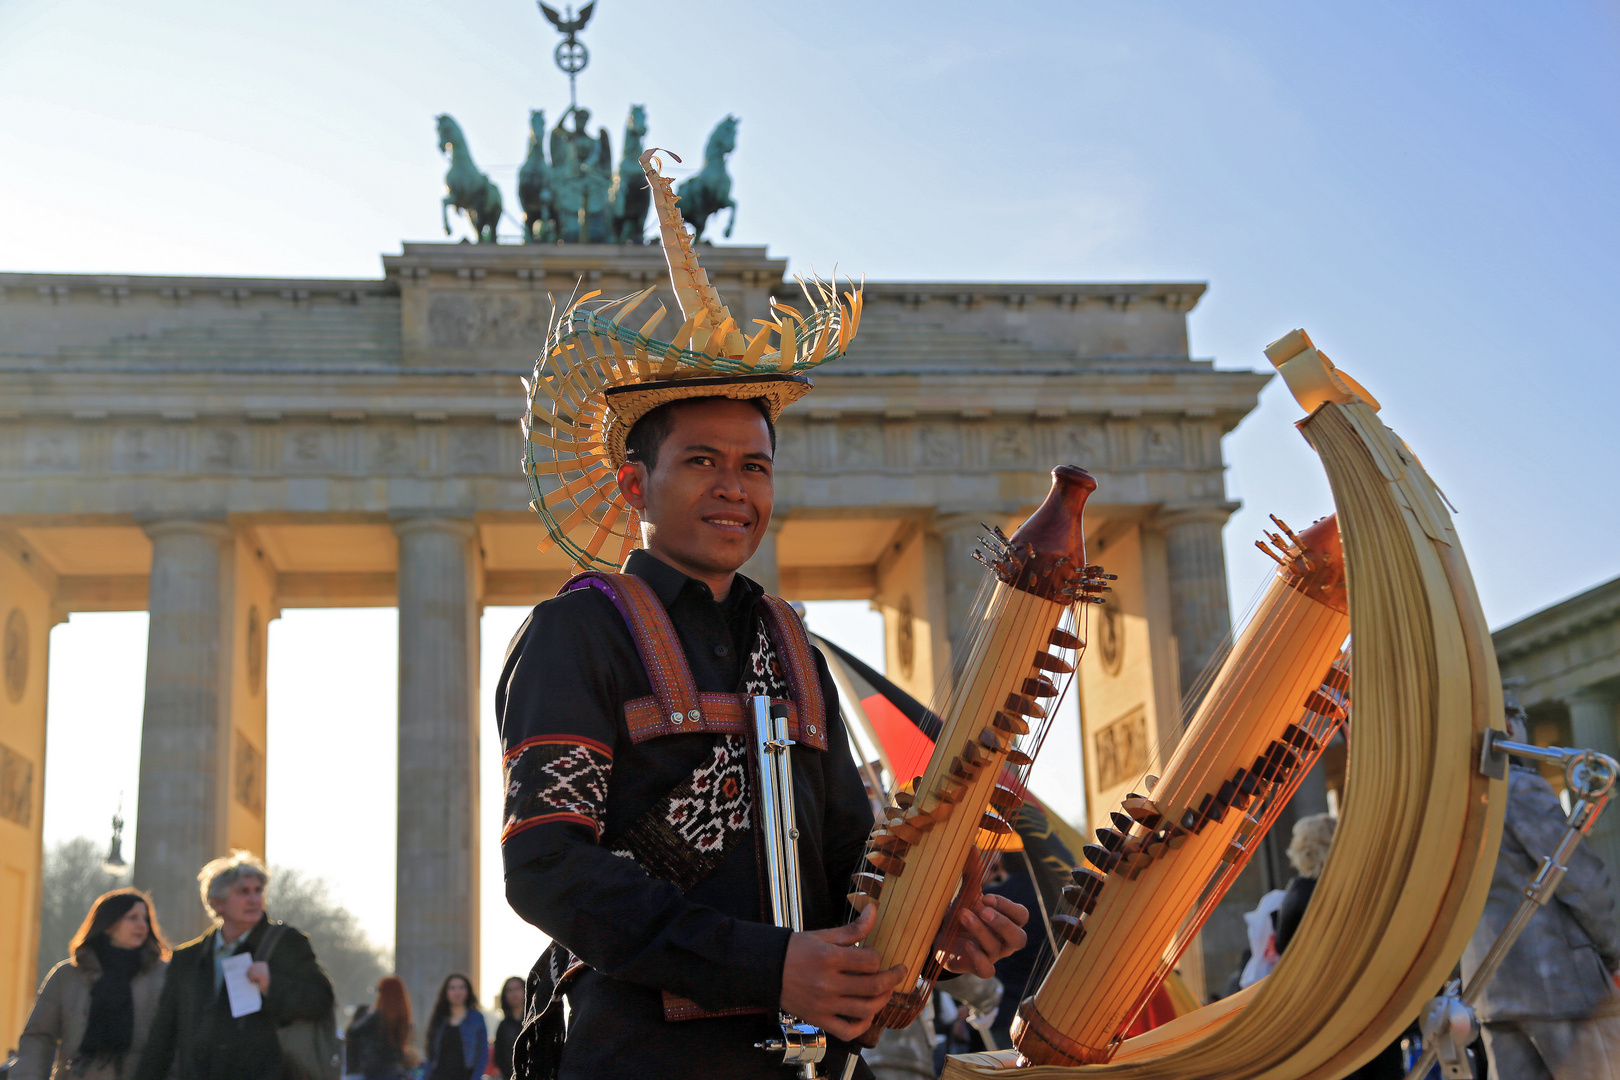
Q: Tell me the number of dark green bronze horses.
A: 4